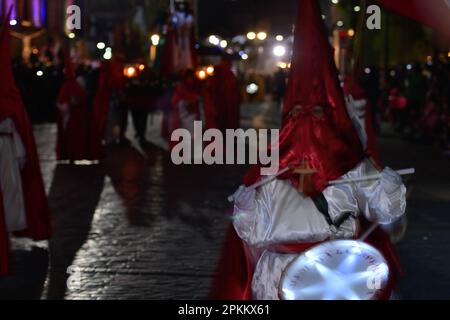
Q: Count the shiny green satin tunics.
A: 0